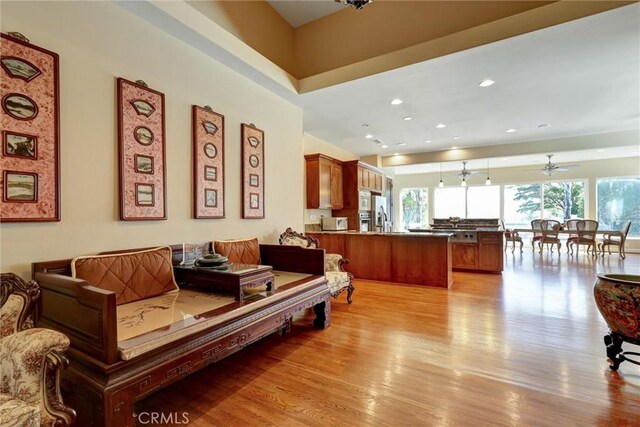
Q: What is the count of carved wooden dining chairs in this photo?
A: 6